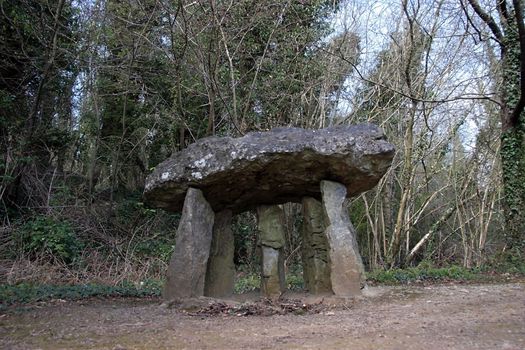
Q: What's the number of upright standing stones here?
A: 5